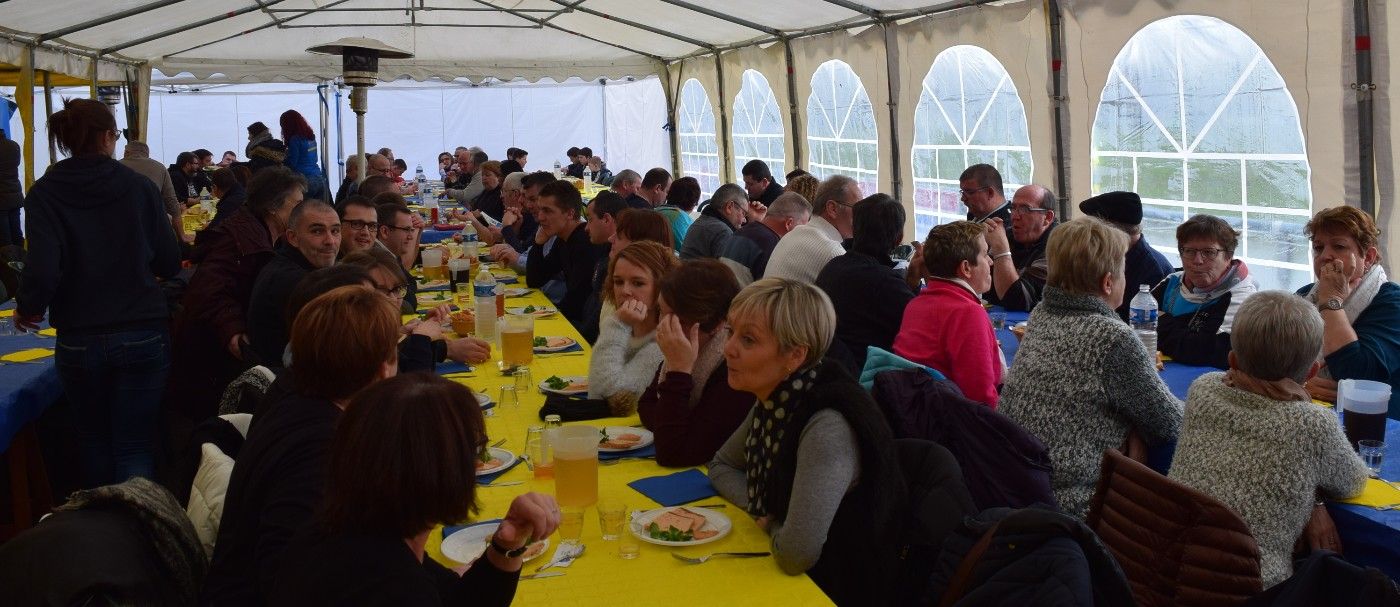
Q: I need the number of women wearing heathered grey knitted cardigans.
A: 2